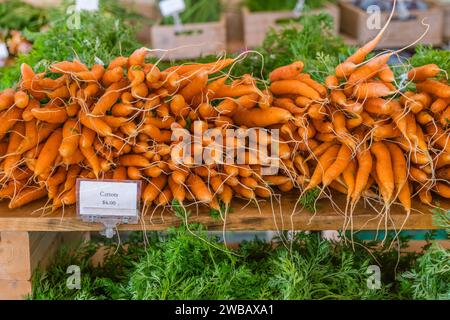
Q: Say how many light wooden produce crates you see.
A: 3